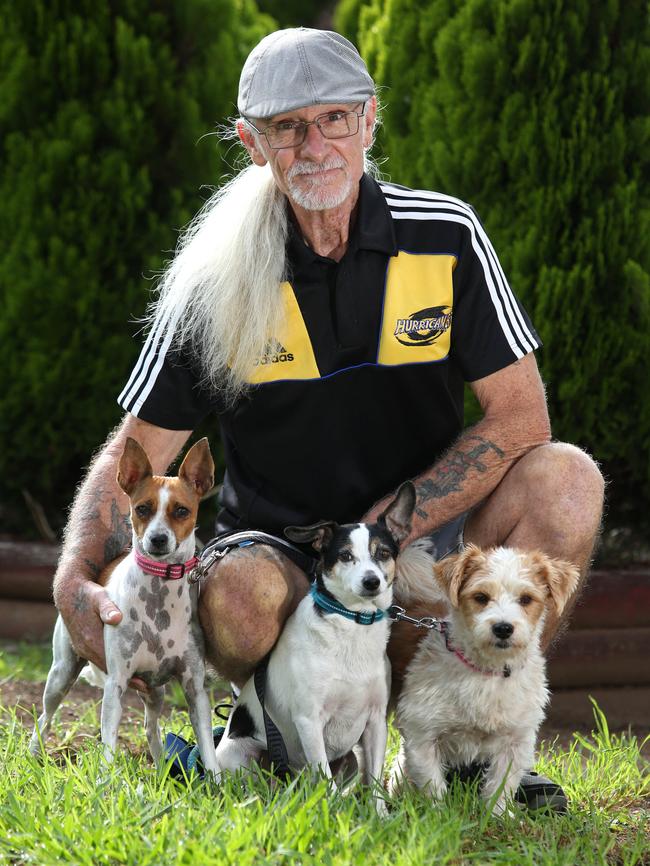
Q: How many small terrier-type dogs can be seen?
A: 3